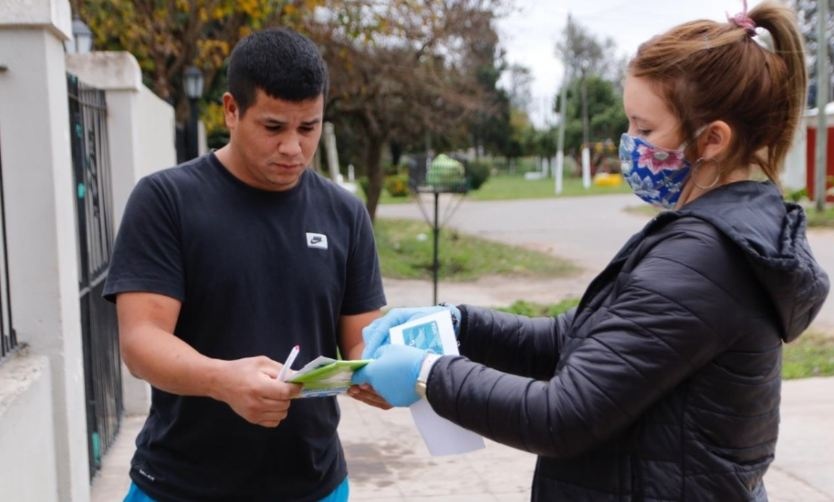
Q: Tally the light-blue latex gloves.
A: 2